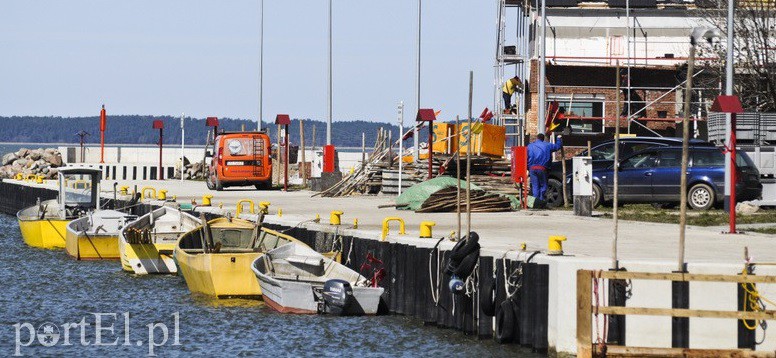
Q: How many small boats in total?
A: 5